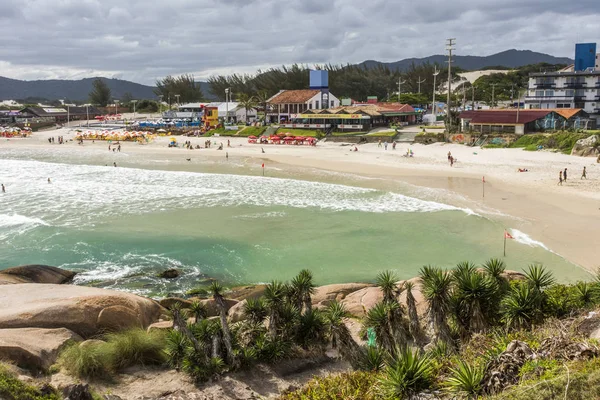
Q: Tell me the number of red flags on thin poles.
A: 3